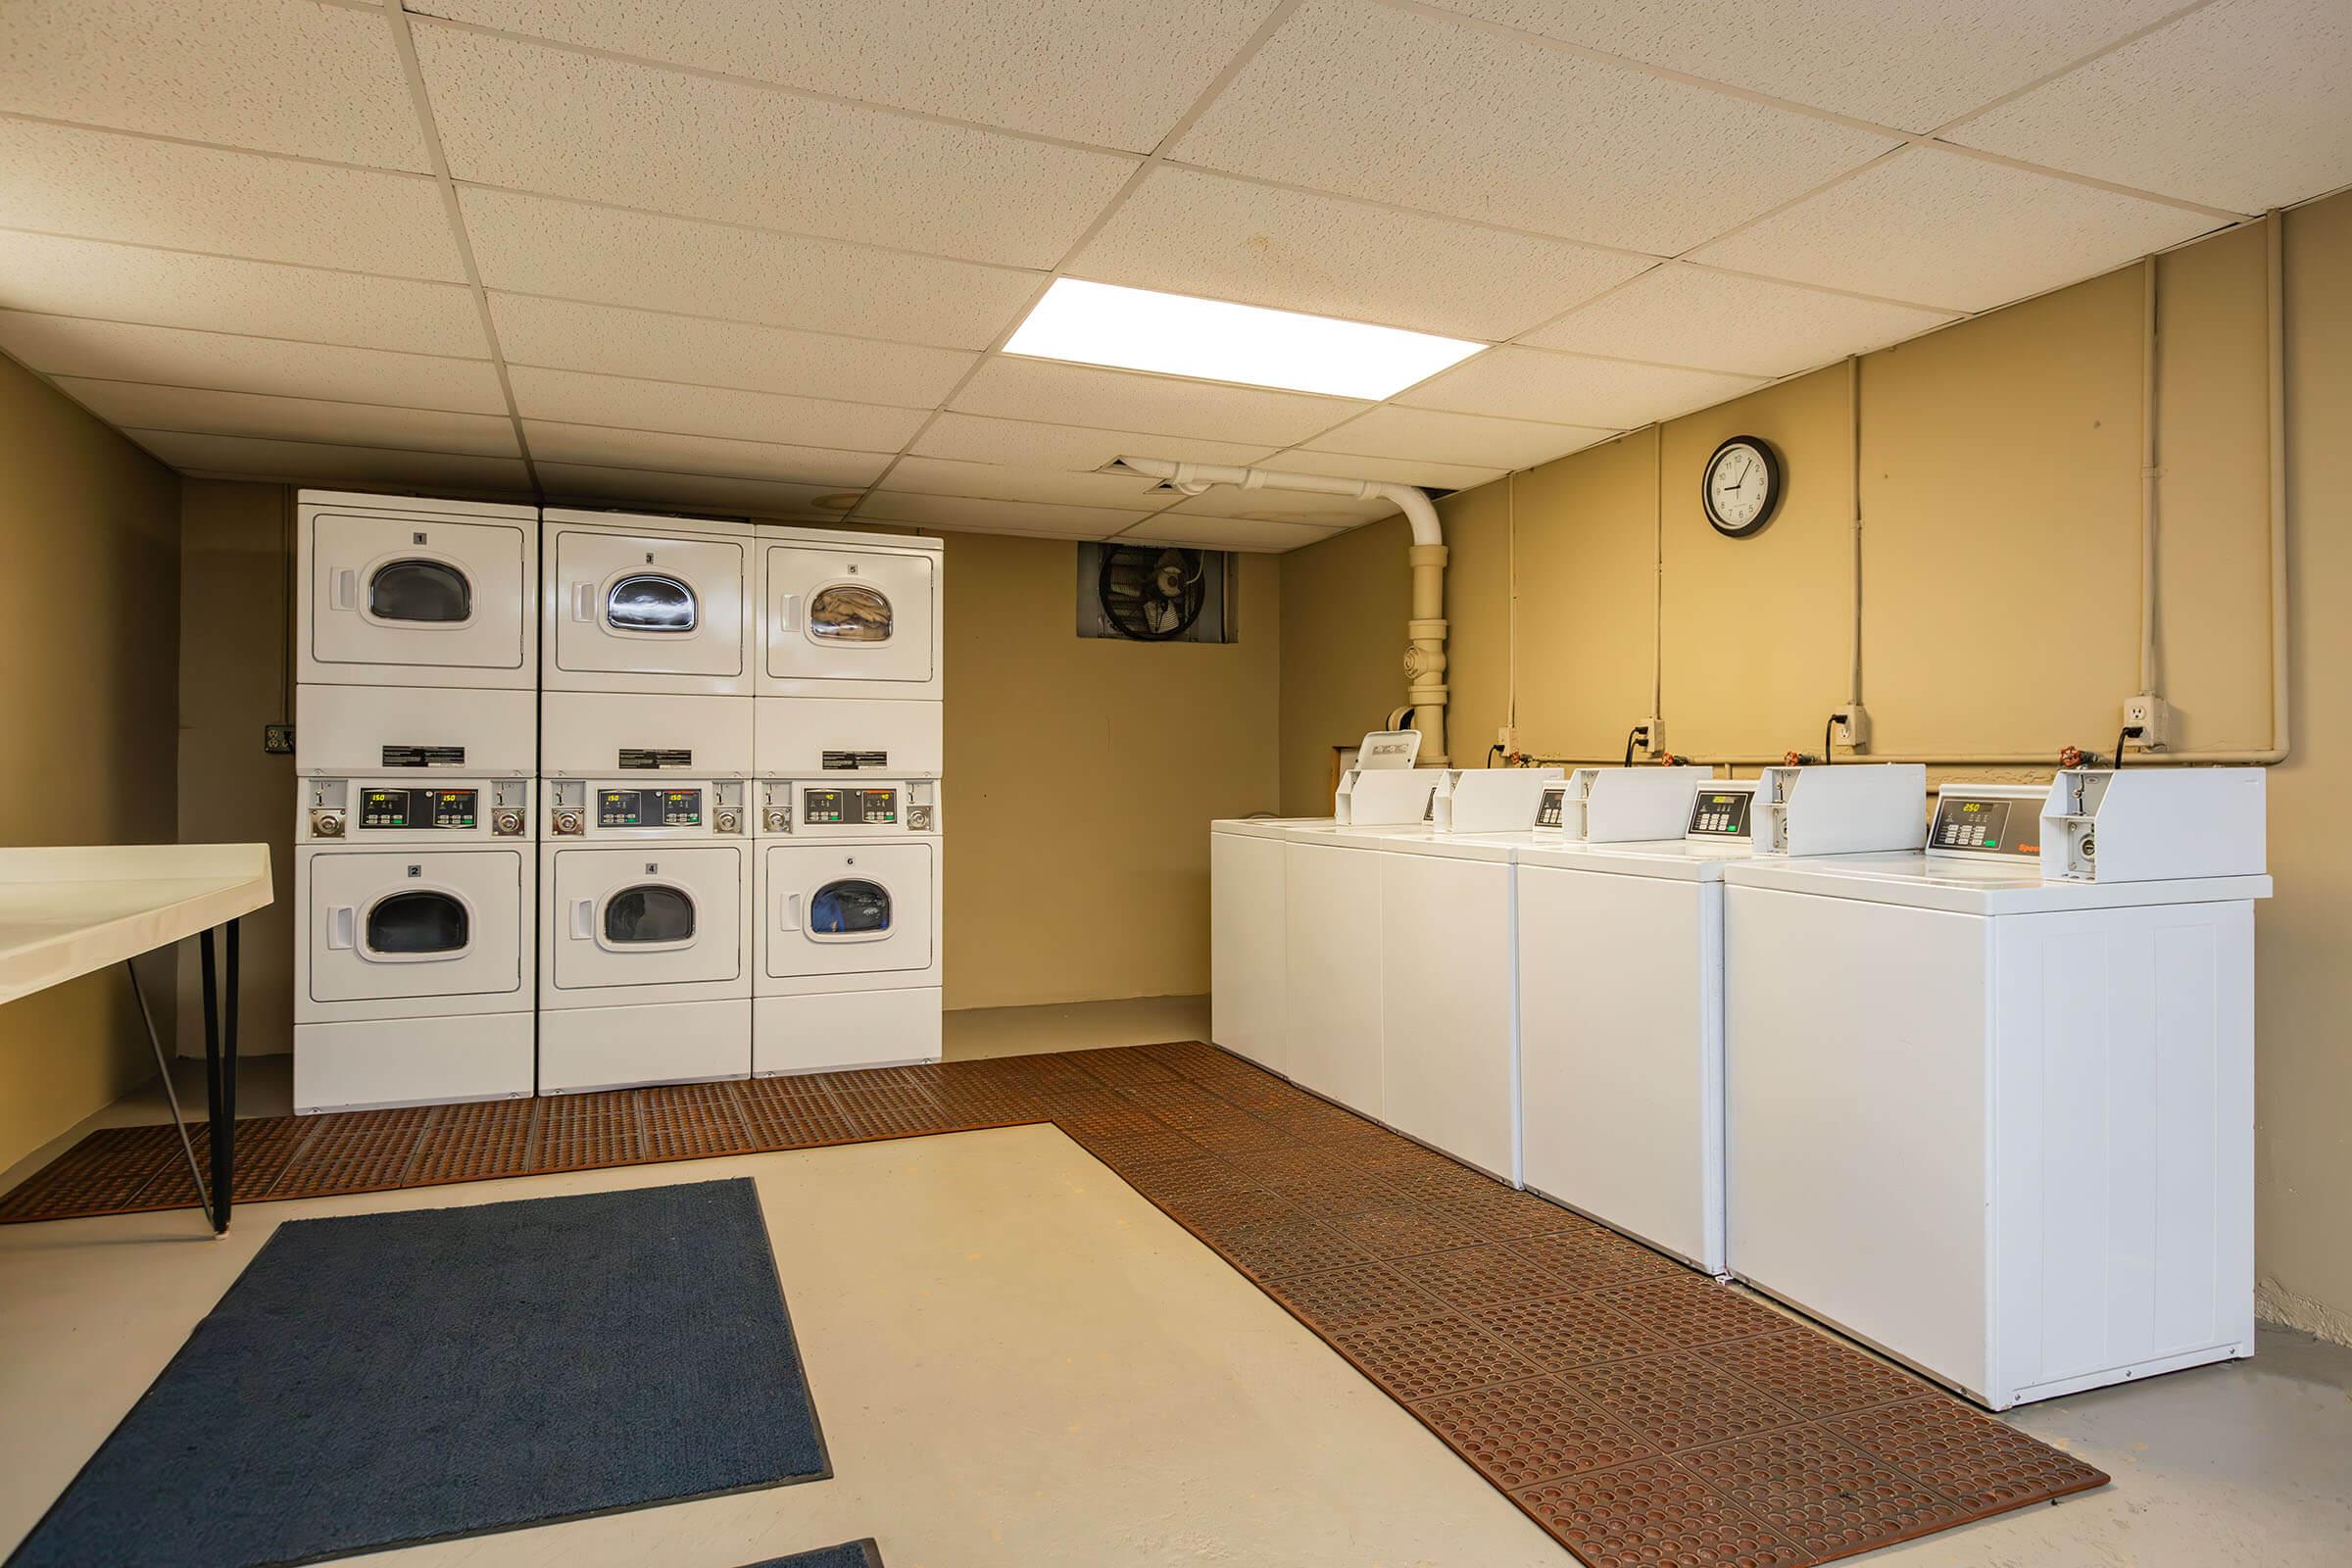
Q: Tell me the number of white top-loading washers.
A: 5